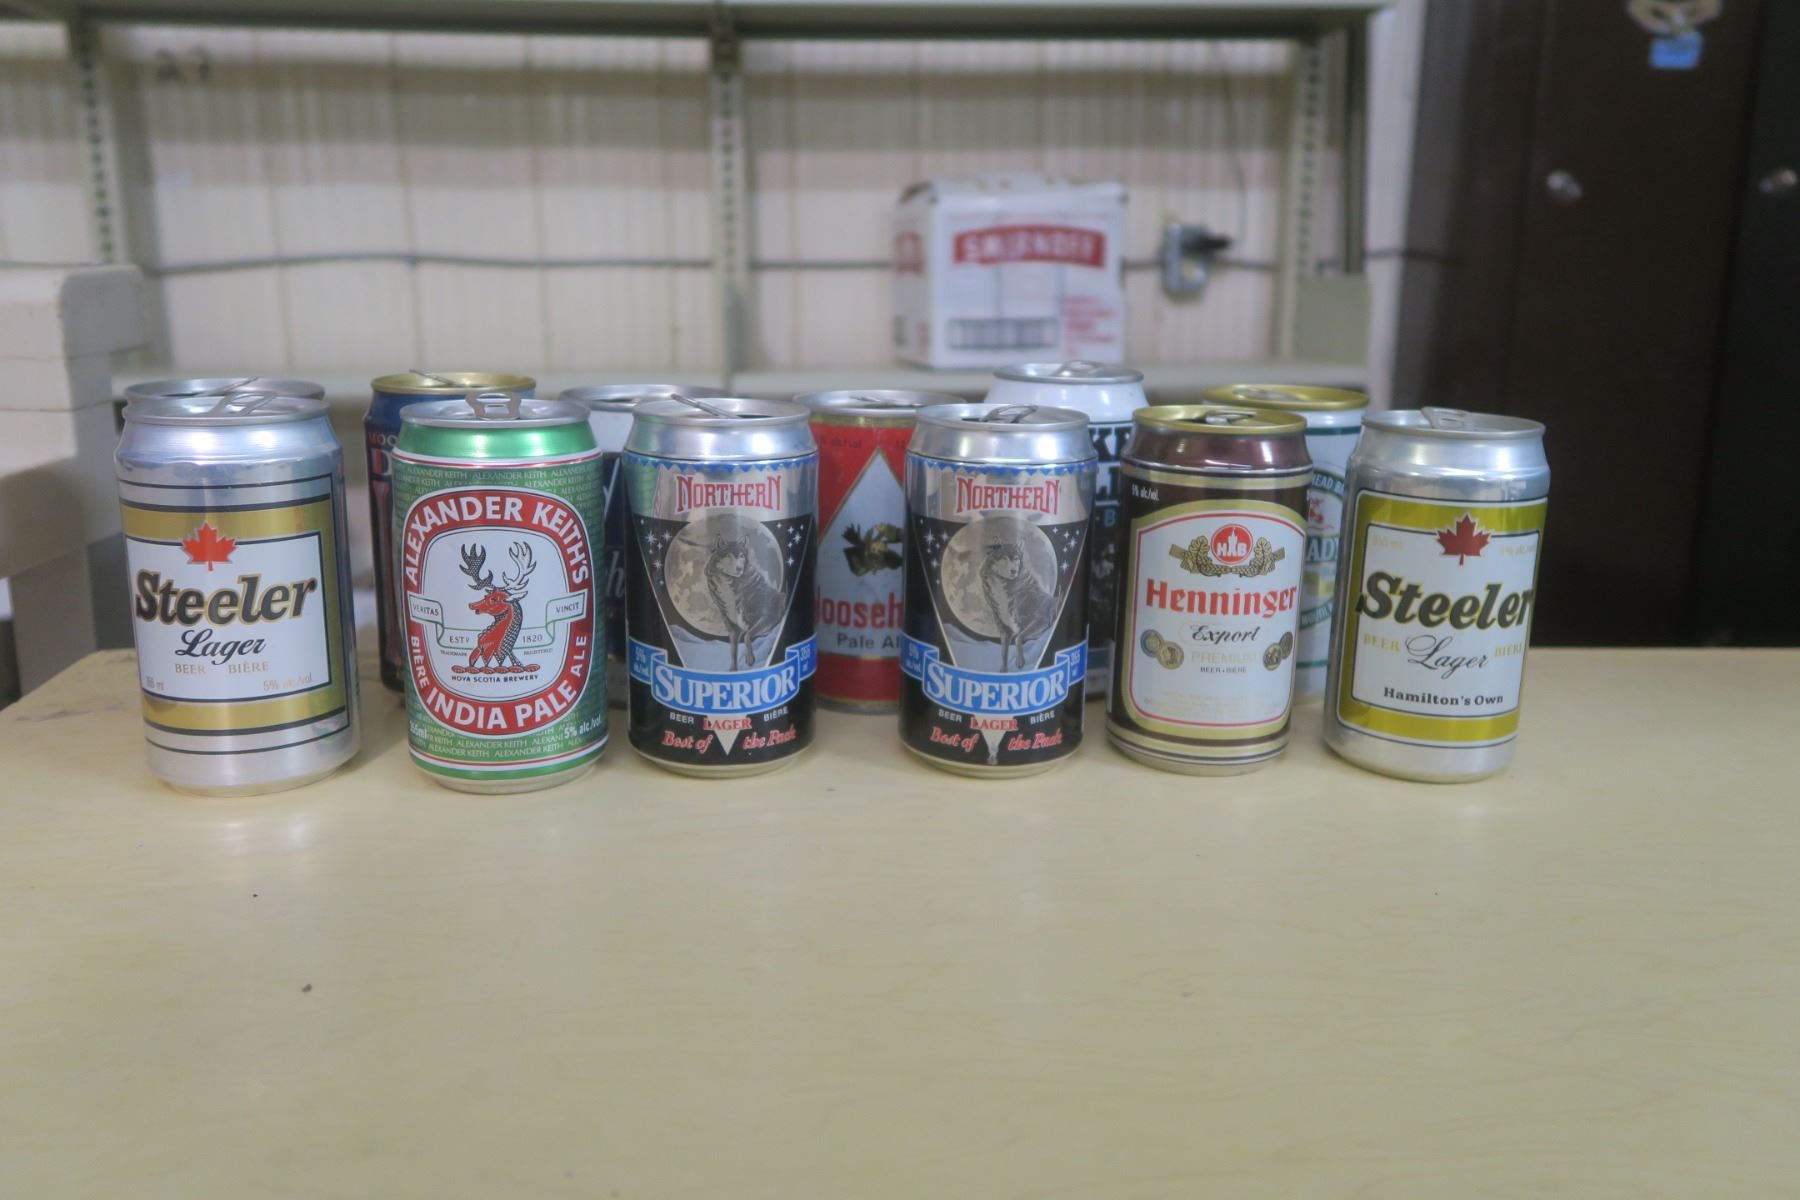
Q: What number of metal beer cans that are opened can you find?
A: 12